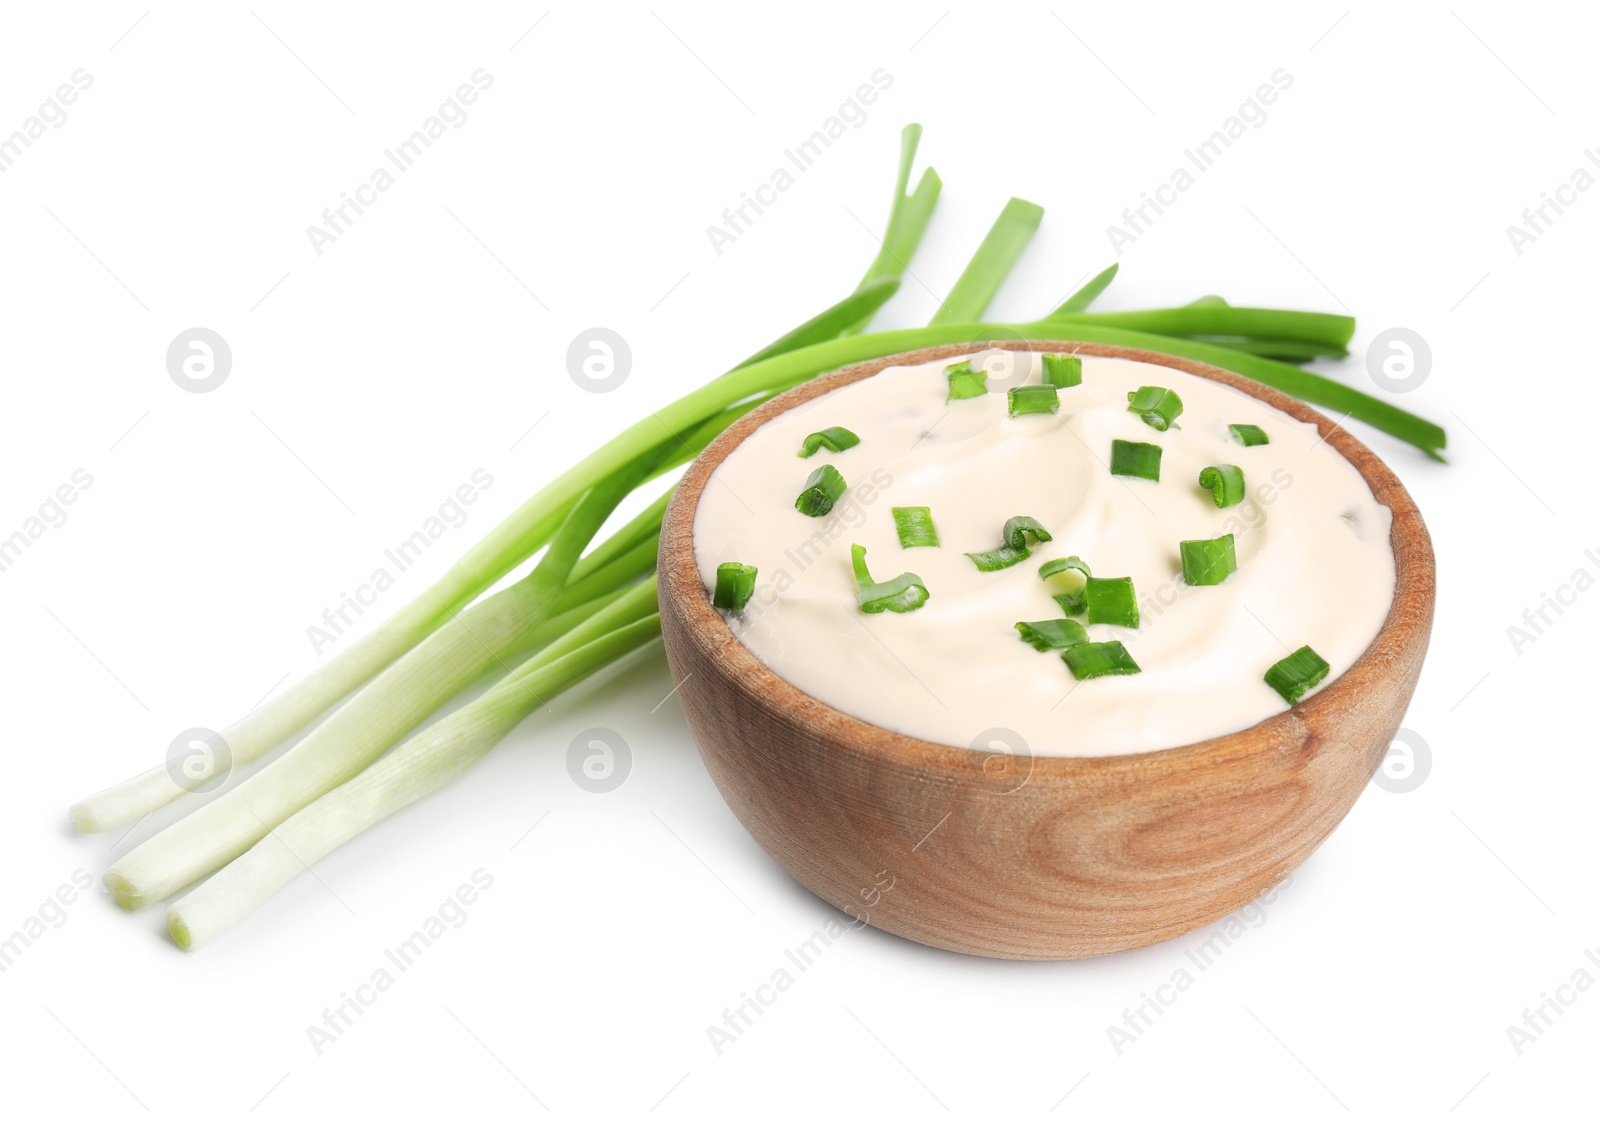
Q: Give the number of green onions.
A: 3